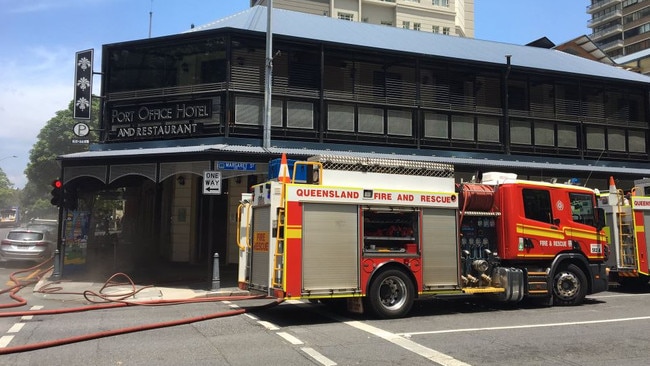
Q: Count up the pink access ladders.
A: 0